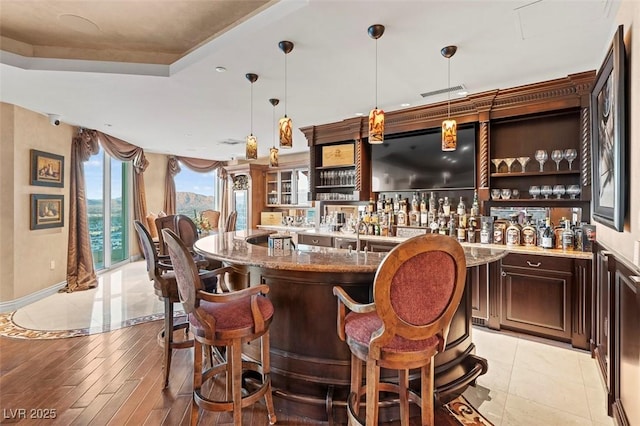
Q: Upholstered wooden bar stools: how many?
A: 4